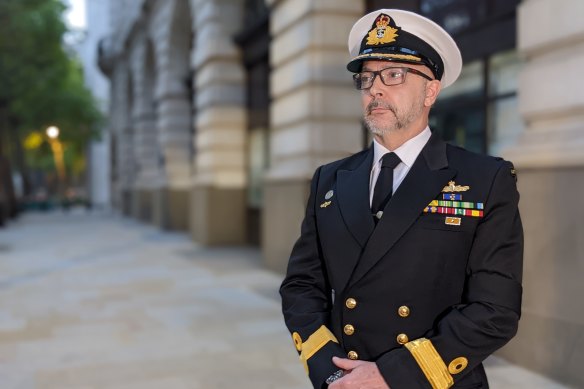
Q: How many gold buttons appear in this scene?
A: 5